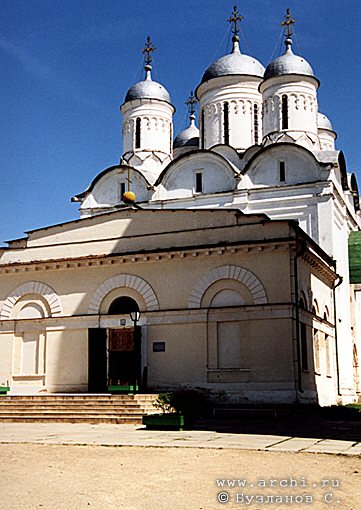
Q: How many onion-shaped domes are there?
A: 5